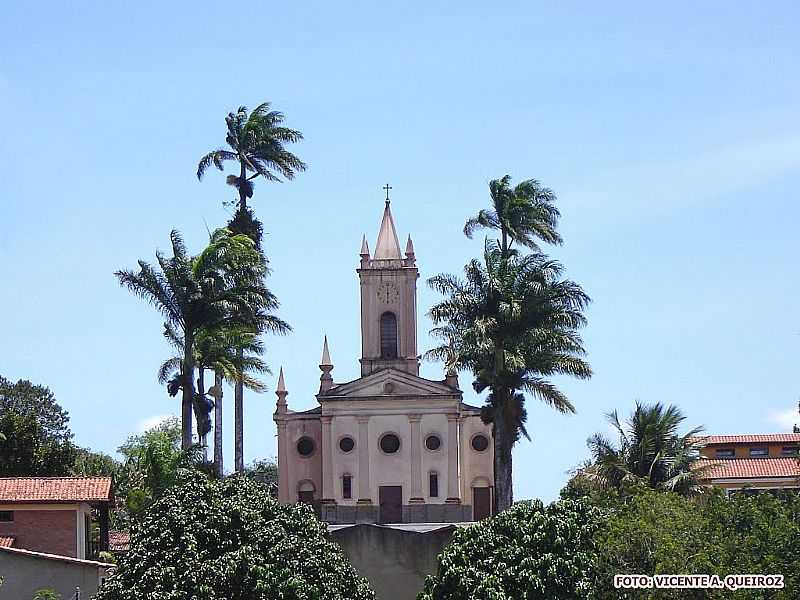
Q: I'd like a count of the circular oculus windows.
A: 5